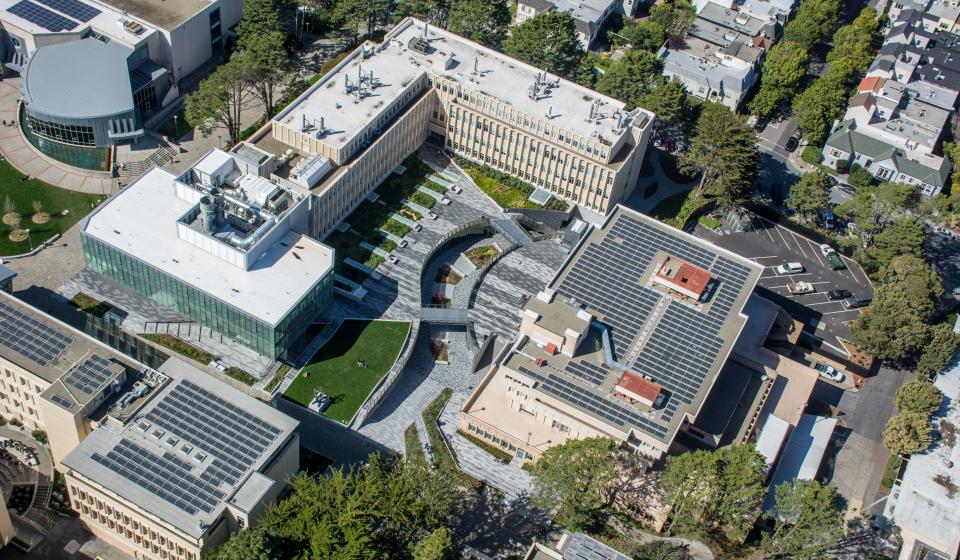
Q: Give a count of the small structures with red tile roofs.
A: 2